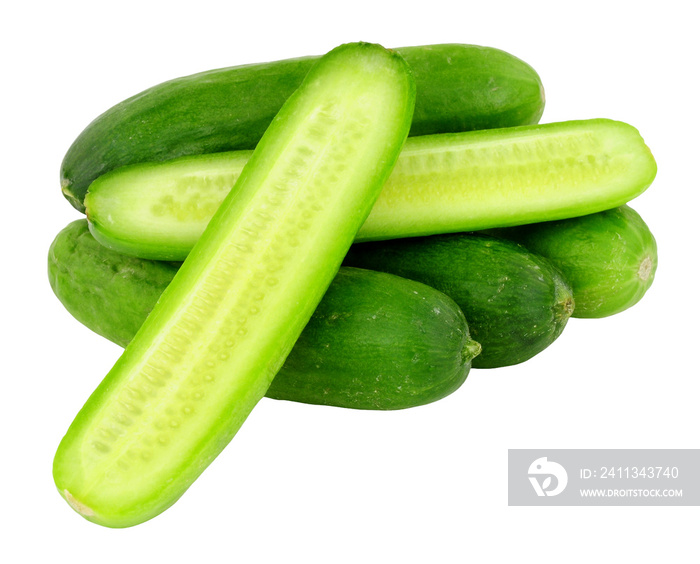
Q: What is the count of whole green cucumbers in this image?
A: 4